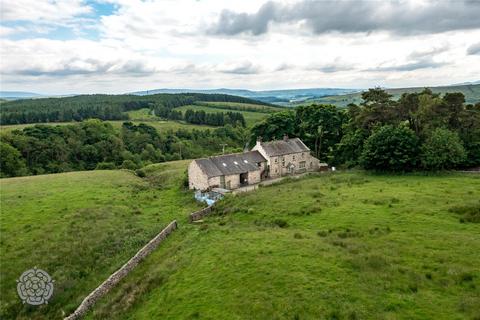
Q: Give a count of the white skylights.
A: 3